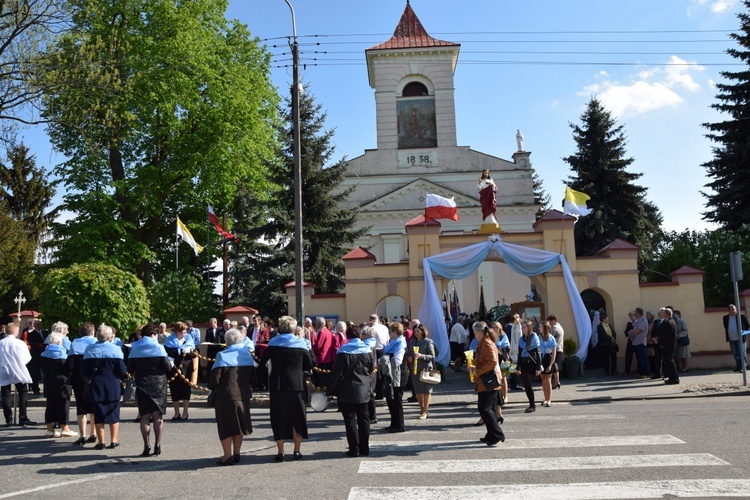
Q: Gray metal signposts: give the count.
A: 1